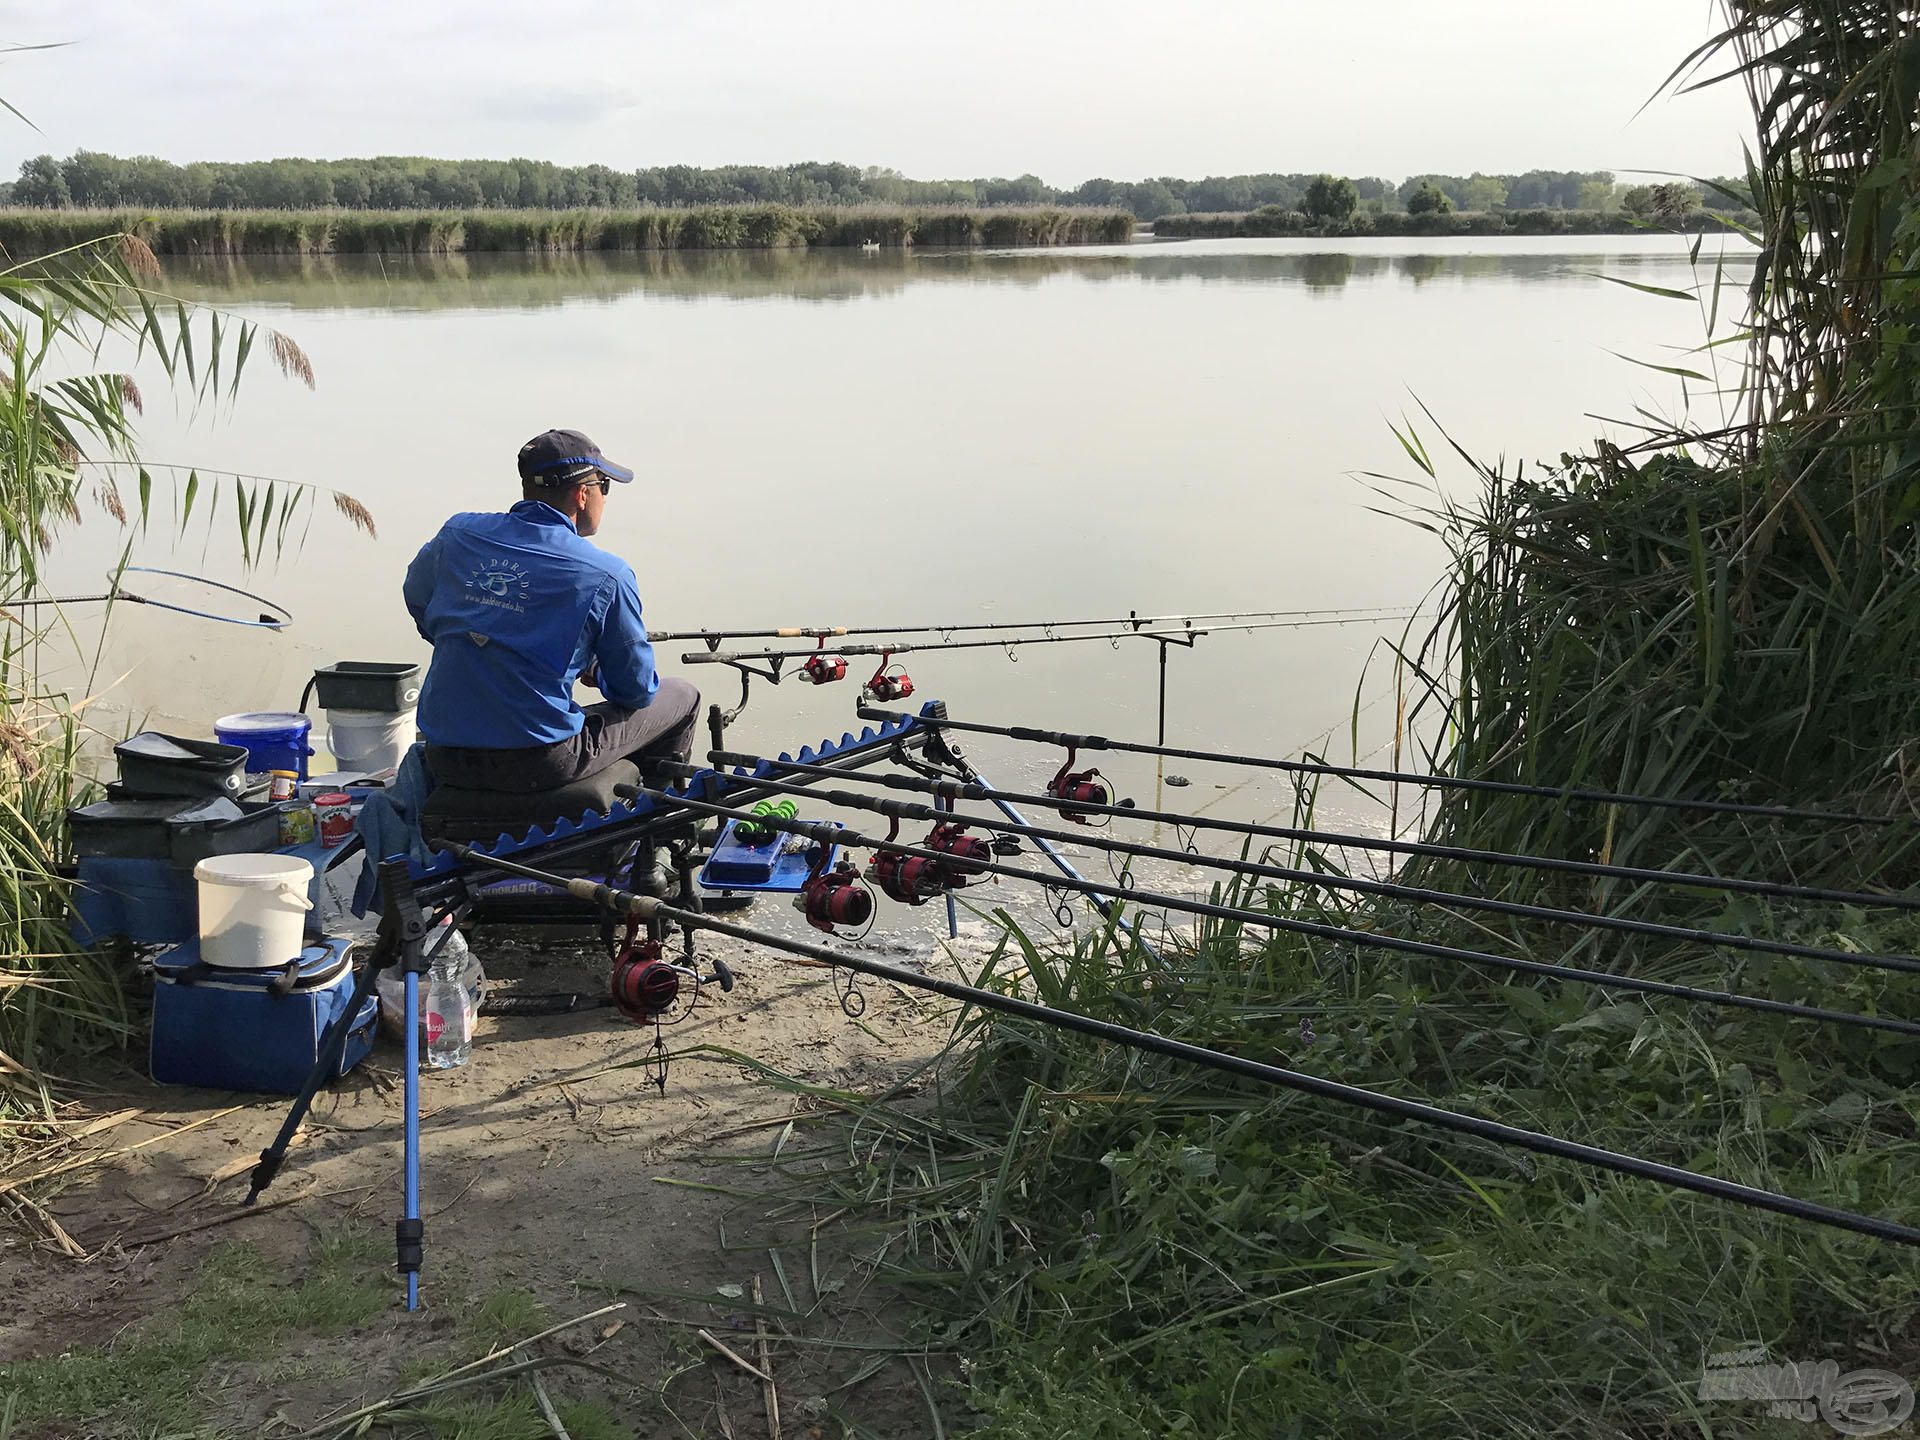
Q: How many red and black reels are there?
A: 7